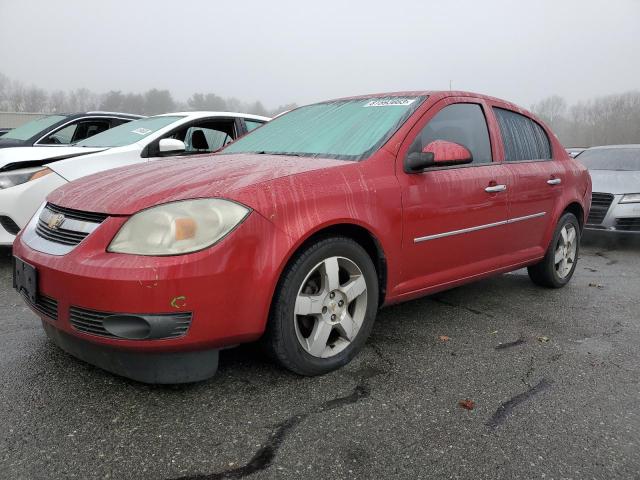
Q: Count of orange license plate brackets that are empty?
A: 0